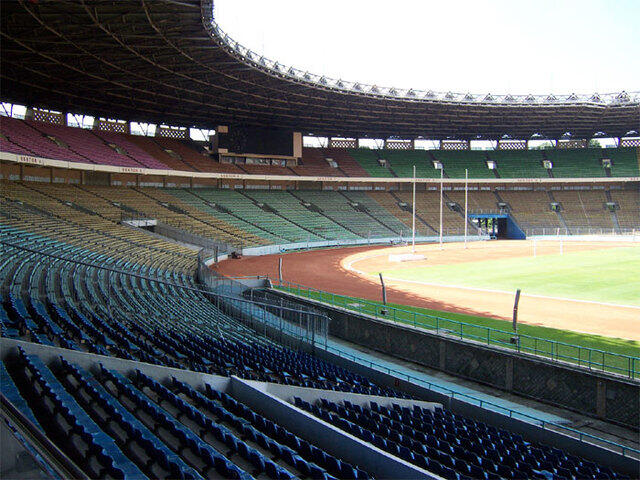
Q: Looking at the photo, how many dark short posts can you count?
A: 3